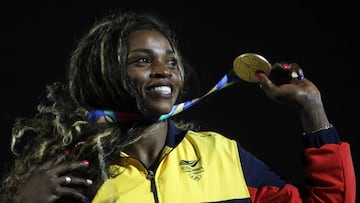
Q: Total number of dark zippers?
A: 1